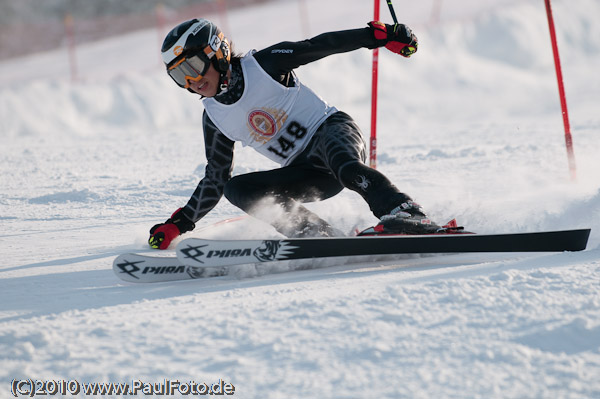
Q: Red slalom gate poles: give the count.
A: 2